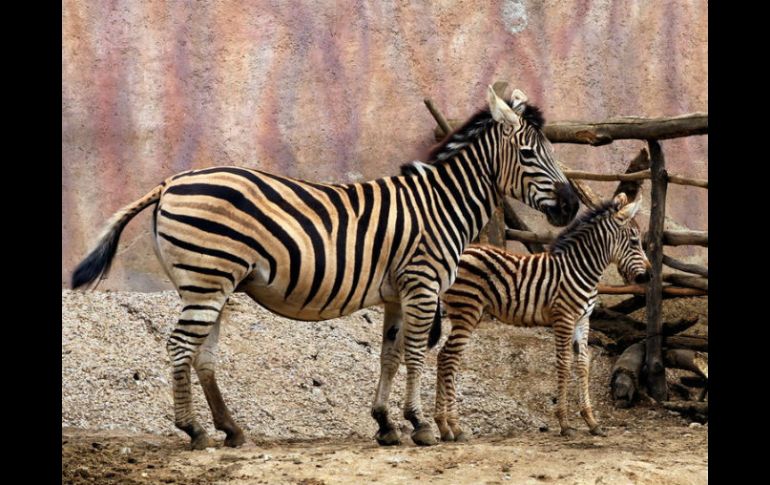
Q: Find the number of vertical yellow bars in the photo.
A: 0